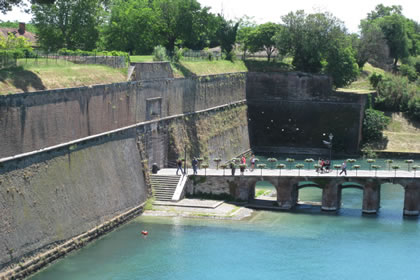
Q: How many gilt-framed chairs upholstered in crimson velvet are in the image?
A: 0